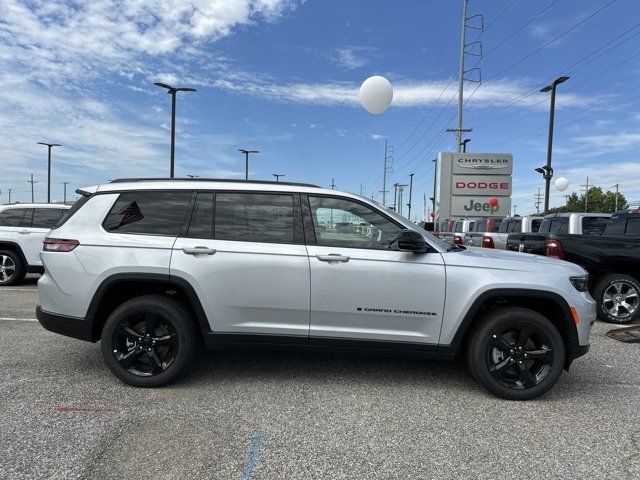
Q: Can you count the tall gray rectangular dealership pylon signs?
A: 1